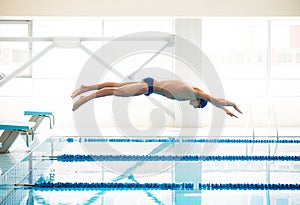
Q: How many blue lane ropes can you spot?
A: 3